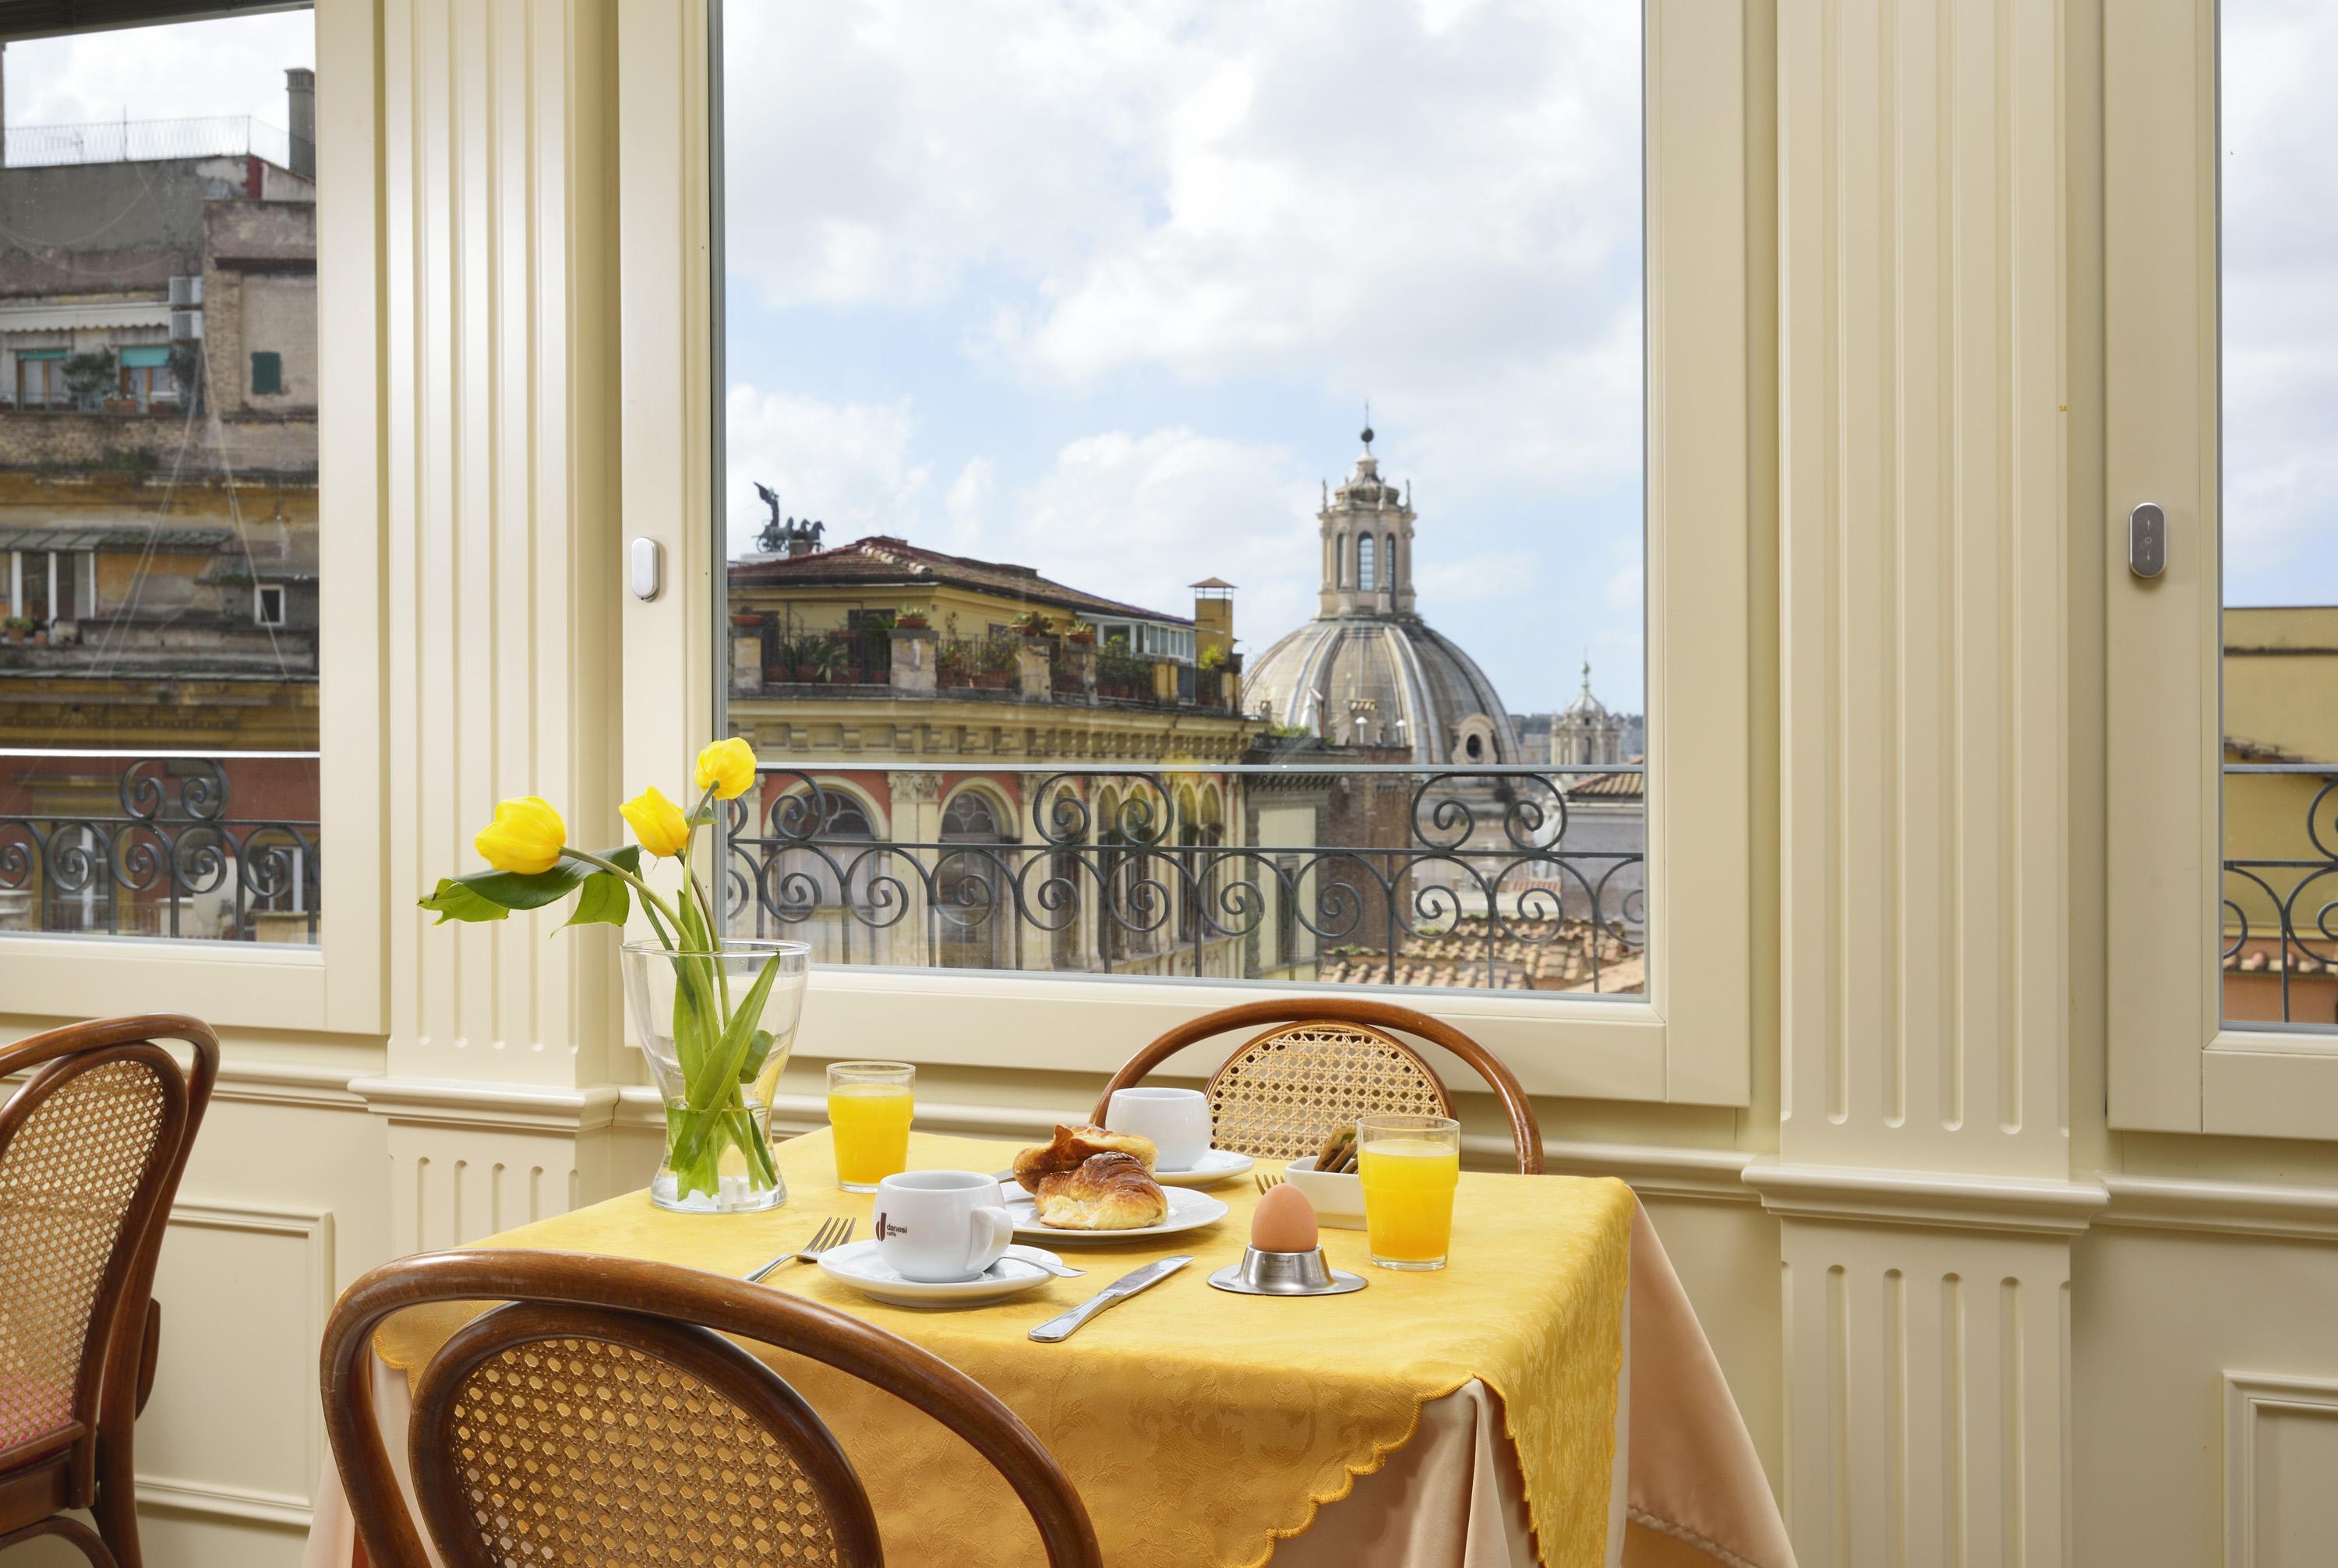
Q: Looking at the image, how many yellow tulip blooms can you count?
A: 3